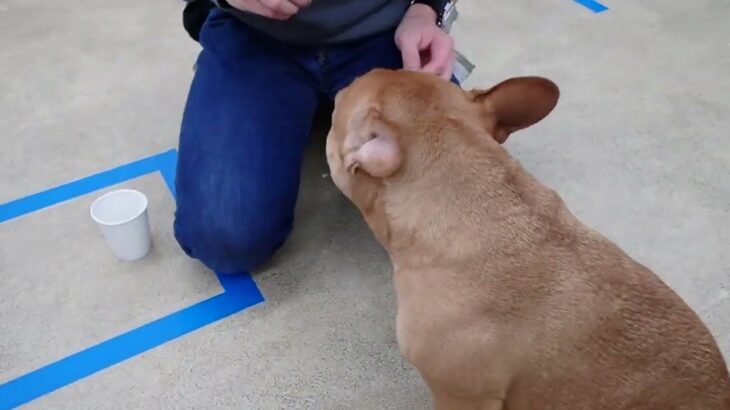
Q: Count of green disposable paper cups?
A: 0